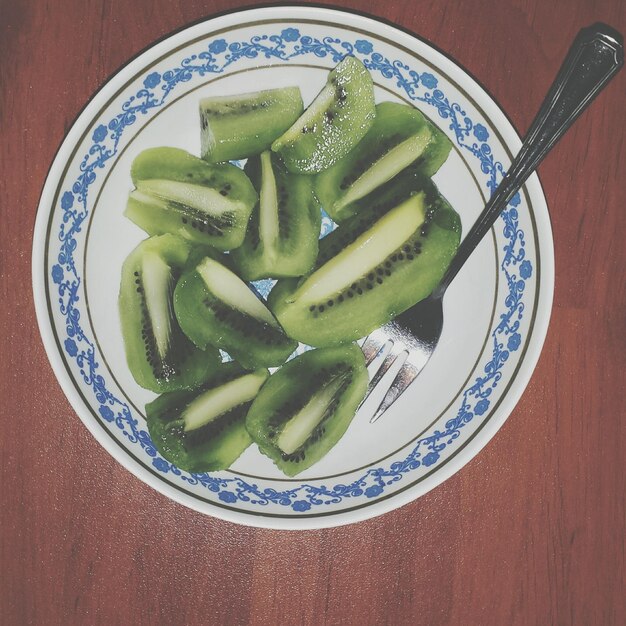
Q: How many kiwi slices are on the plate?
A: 10